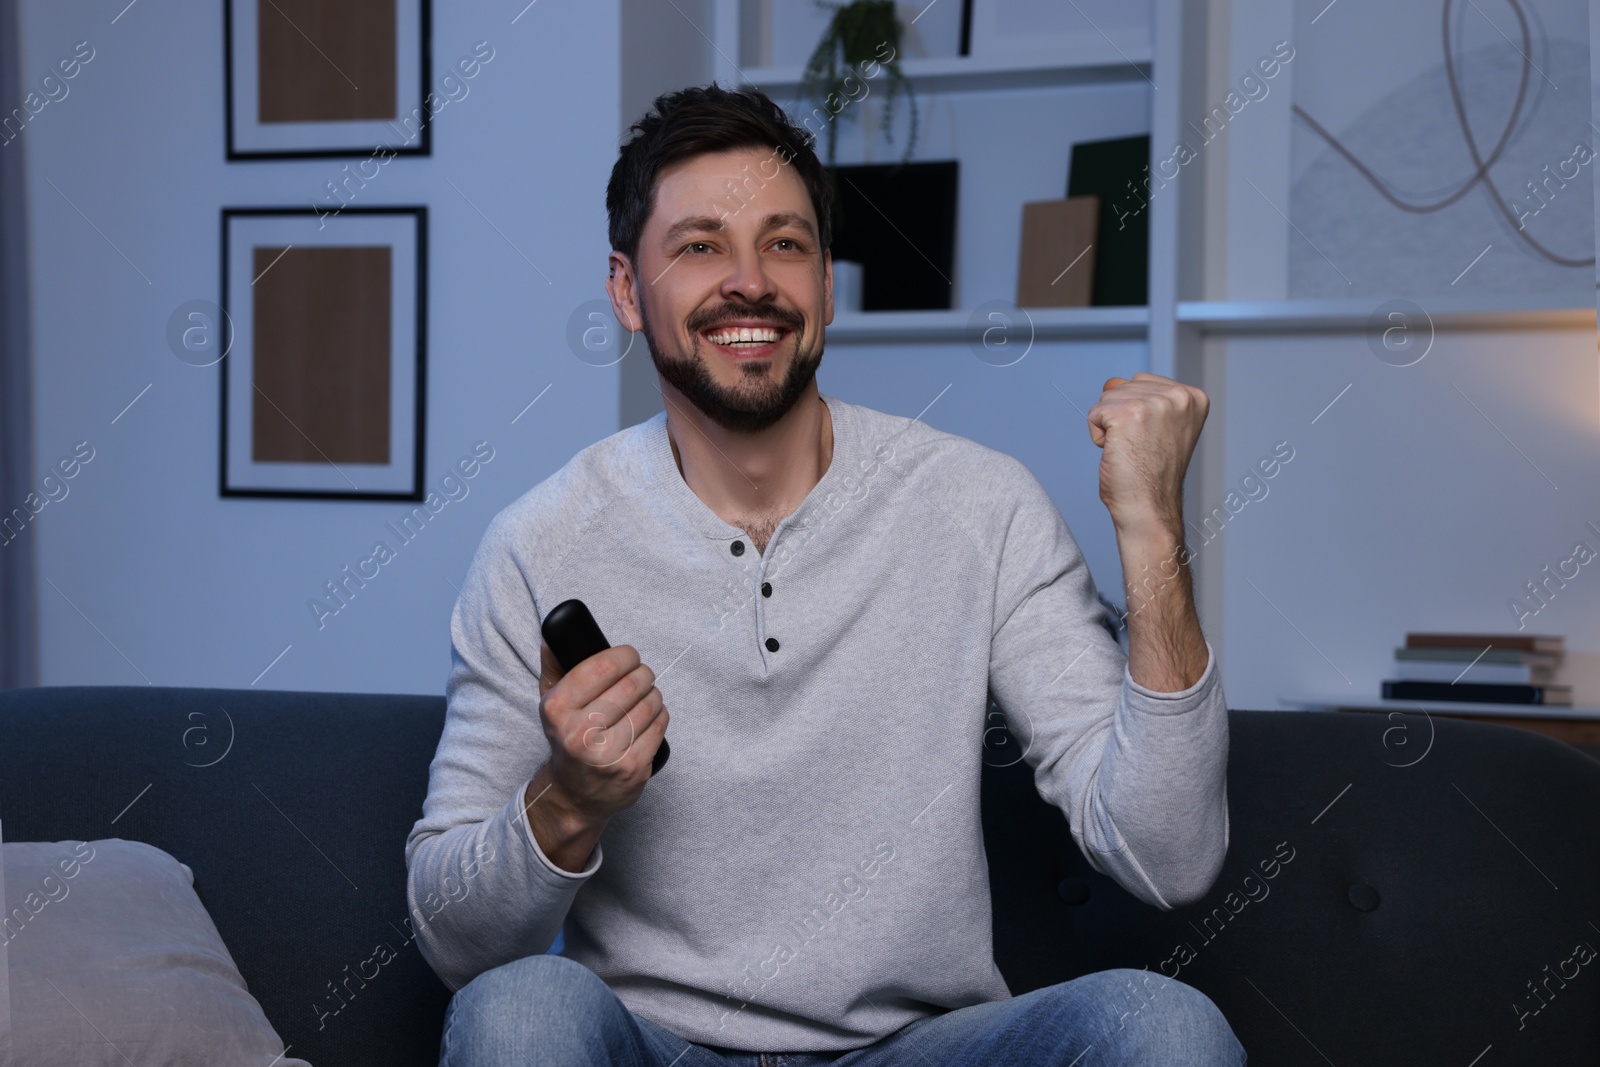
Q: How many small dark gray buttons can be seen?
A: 3